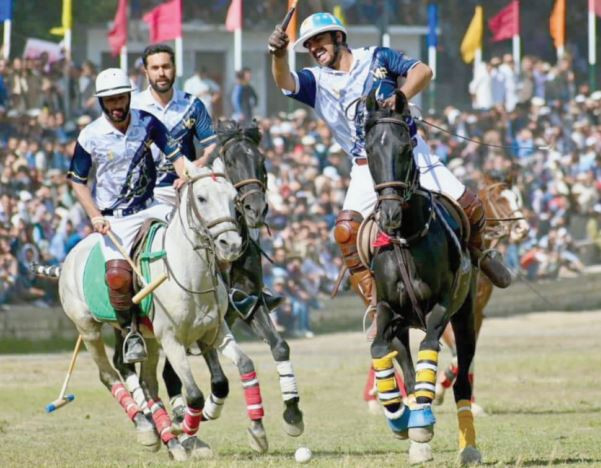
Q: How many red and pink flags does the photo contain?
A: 5